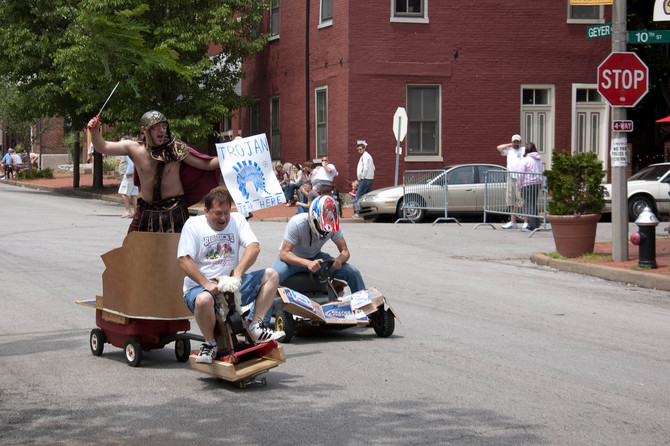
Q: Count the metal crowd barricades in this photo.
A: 2